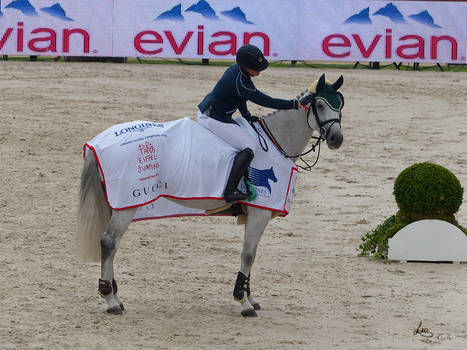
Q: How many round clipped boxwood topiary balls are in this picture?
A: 1